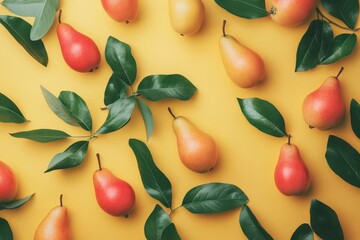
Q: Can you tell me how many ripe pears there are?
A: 11